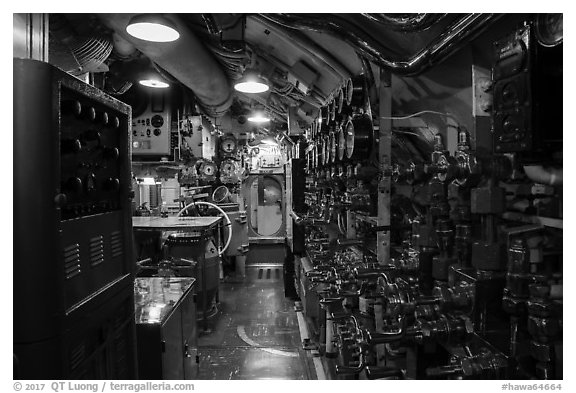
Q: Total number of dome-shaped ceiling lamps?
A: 4